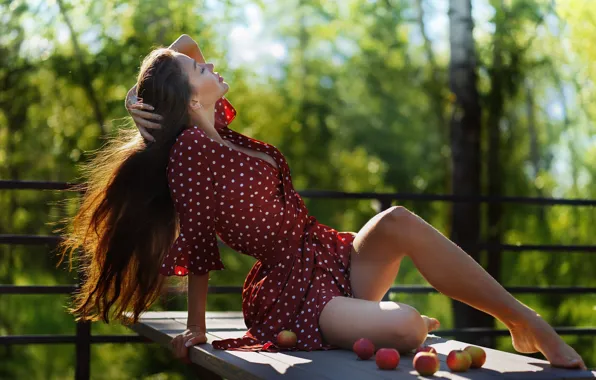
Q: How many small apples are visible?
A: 7